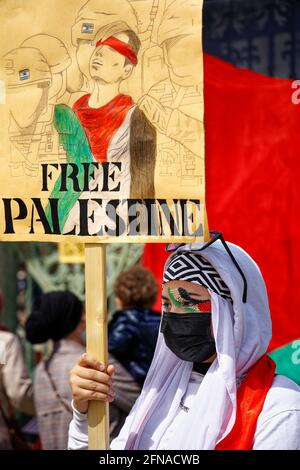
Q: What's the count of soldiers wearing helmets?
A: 4